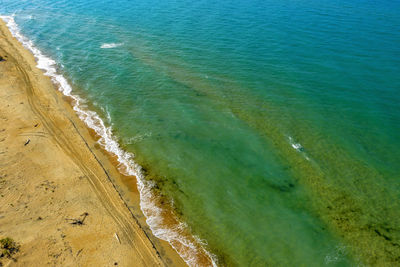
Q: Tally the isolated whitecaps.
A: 2